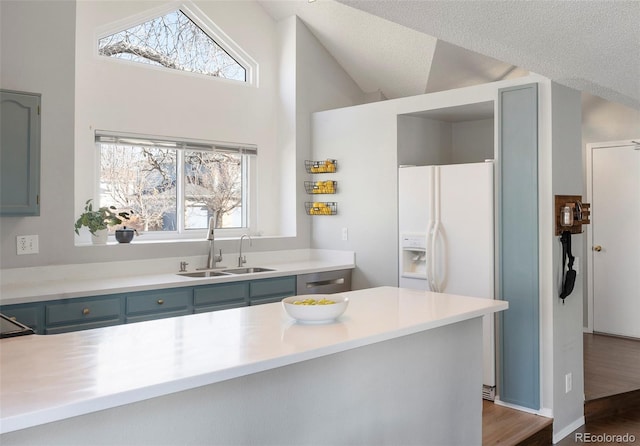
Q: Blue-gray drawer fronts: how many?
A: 5